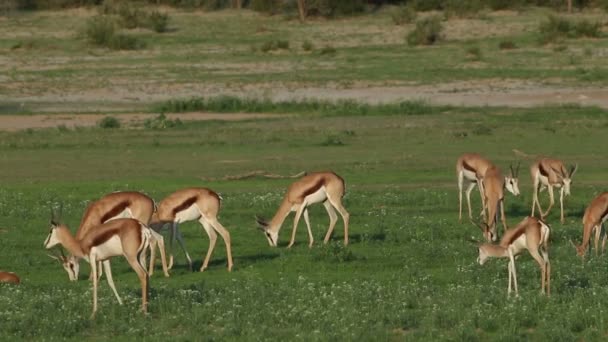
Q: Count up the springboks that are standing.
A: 9